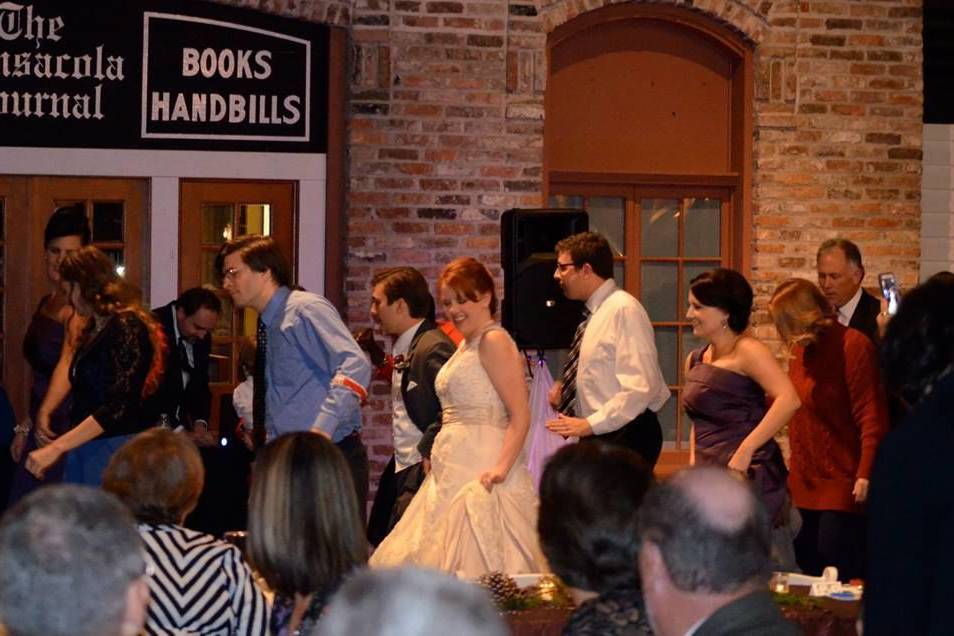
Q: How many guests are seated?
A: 6